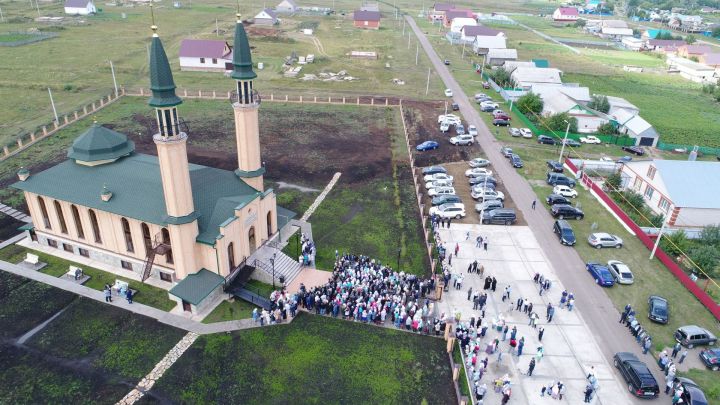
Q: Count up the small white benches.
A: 3